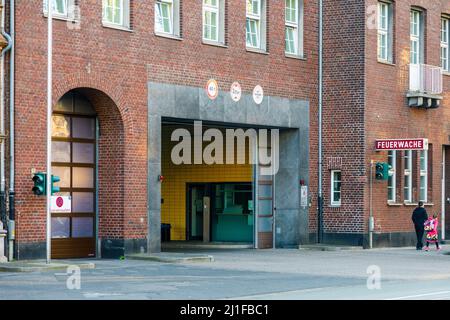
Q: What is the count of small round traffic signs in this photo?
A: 3